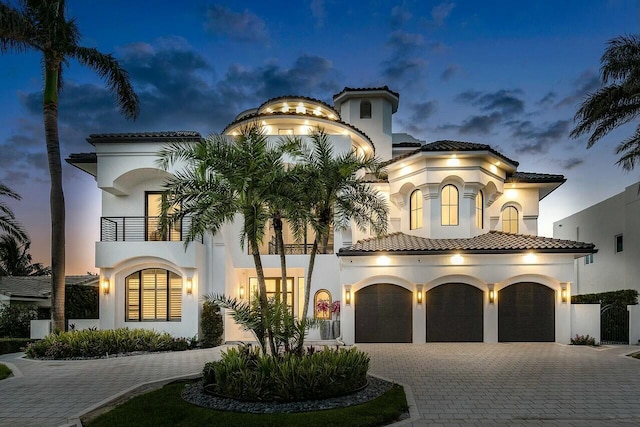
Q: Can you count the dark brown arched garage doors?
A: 3